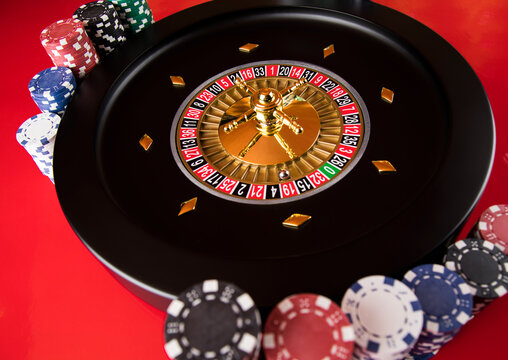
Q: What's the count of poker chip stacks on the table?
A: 11